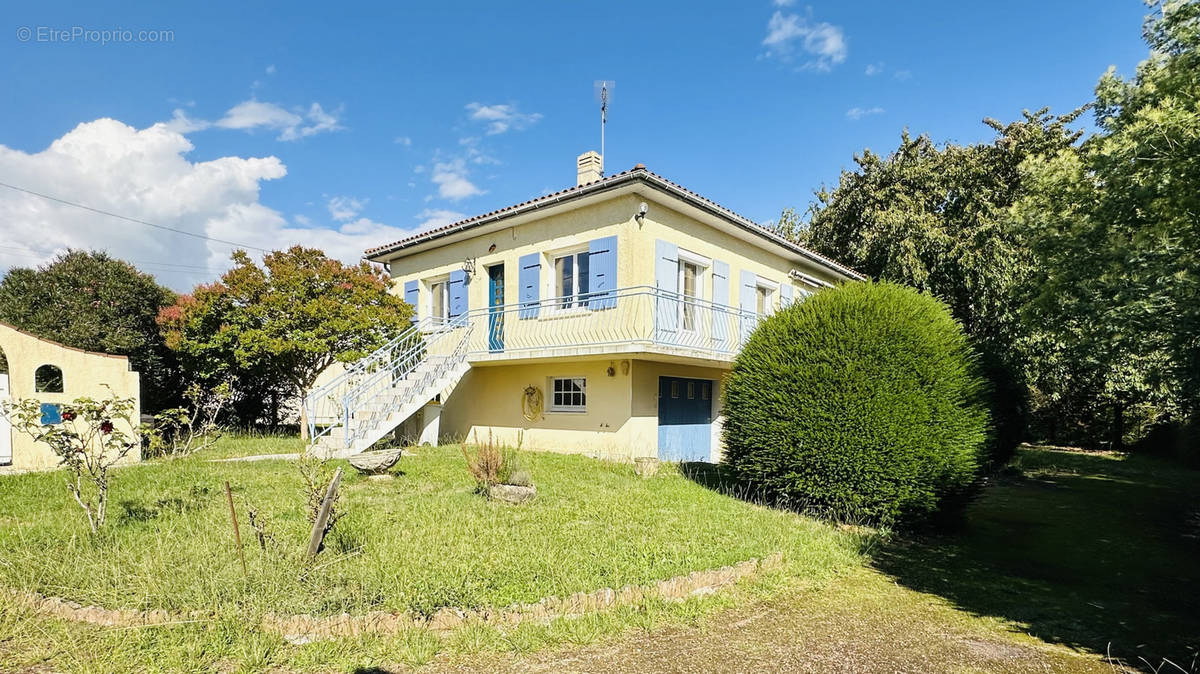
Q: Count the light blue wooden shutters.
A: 8